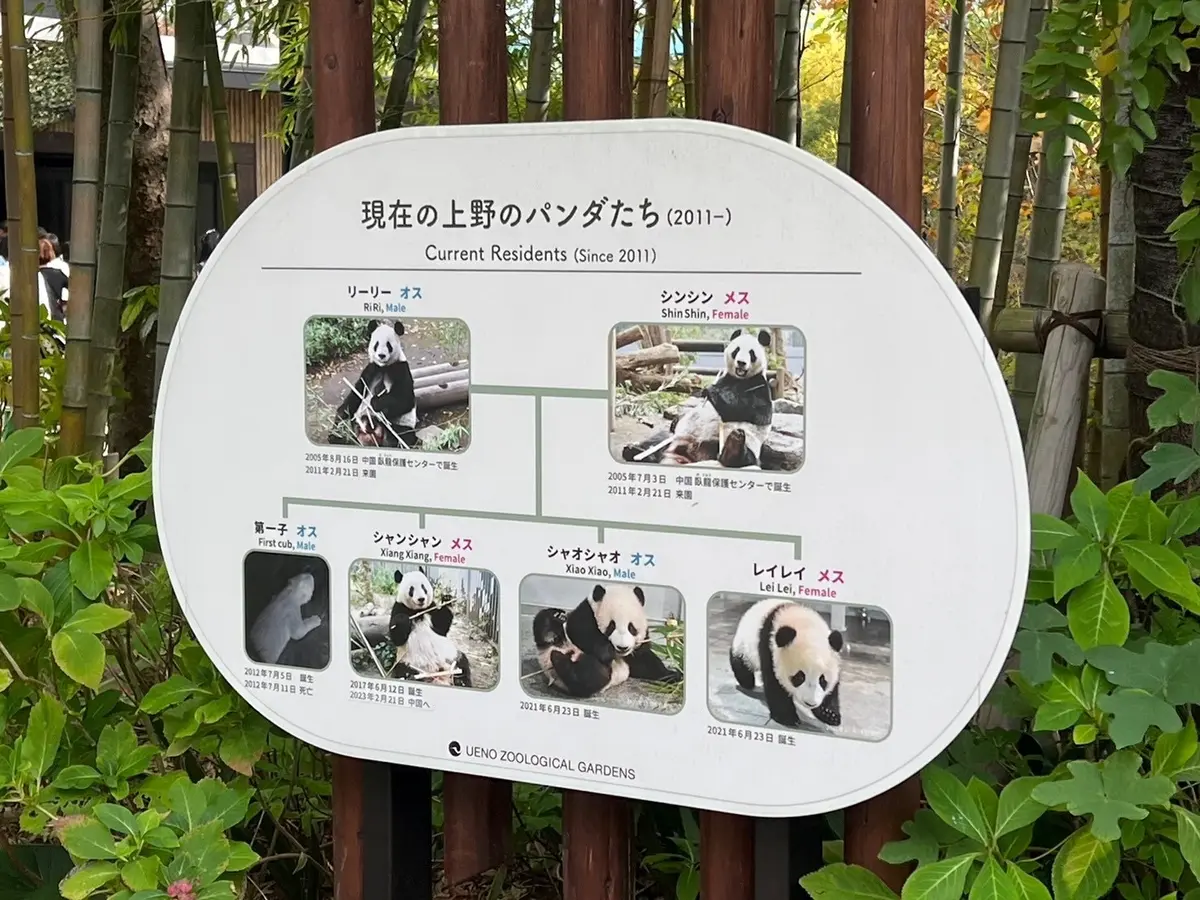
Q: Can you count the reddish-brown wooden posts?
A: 5